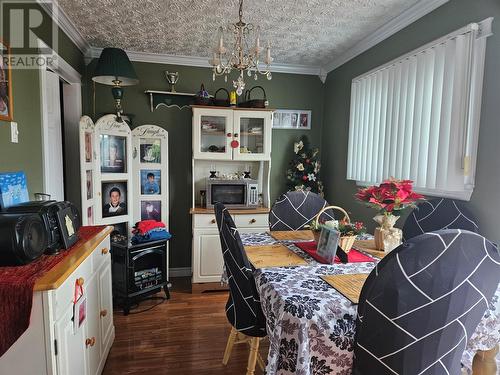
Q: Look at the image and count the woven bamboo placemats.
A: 4